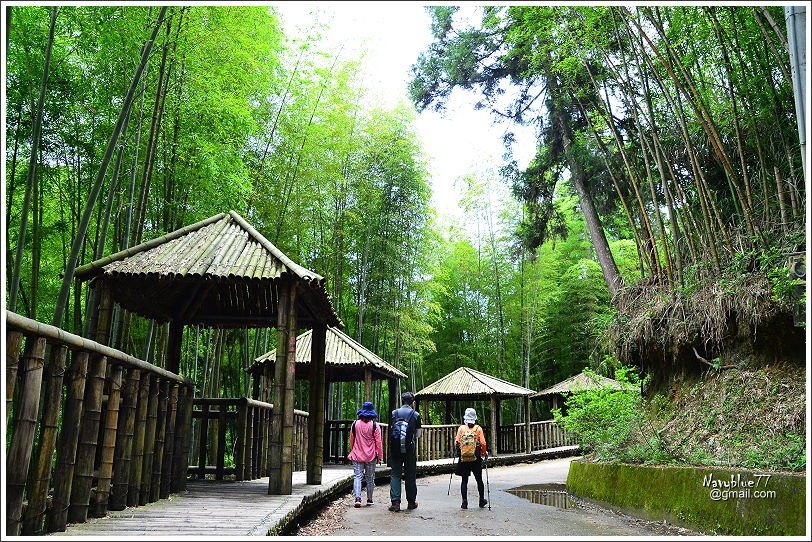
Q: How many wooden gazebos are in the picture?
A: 4